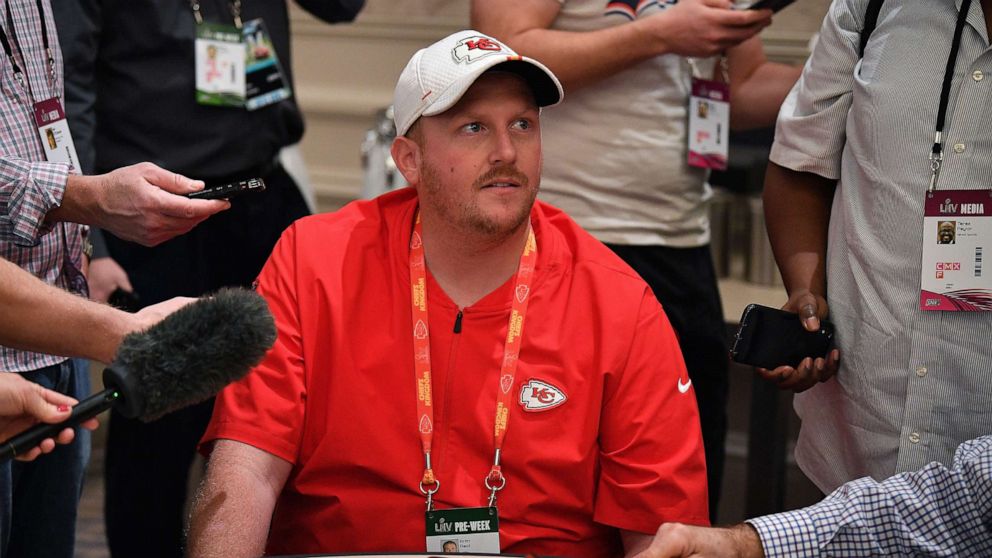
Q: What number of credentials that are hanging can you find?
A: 6